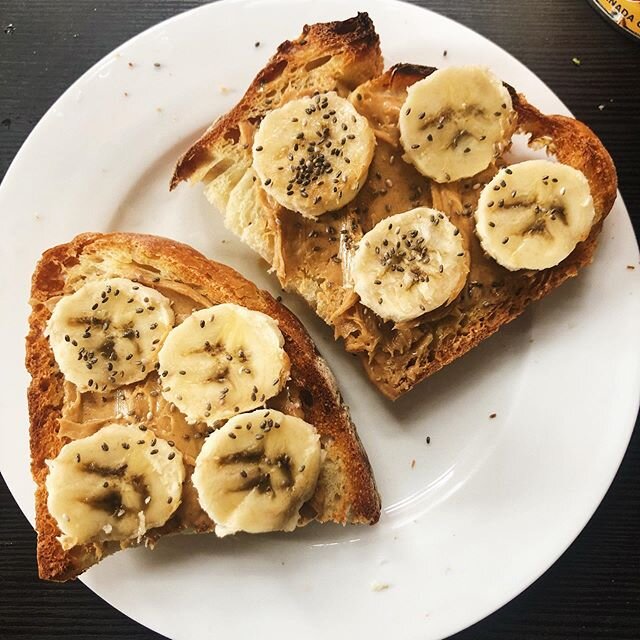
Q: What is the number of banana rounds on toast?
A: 8